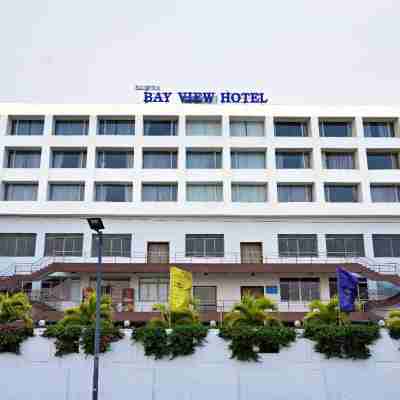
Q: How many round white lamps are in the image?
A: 5